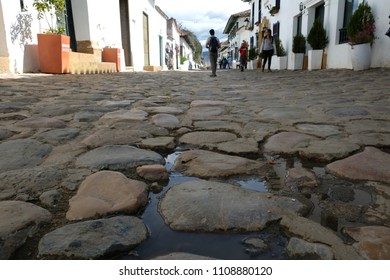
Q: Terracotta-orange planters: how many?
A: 2